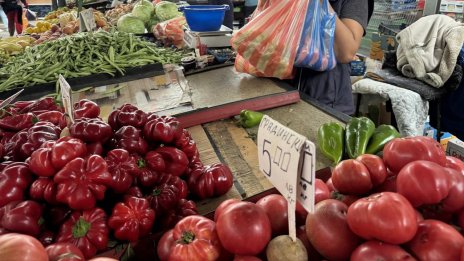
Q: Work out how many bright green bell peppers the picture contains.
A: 4